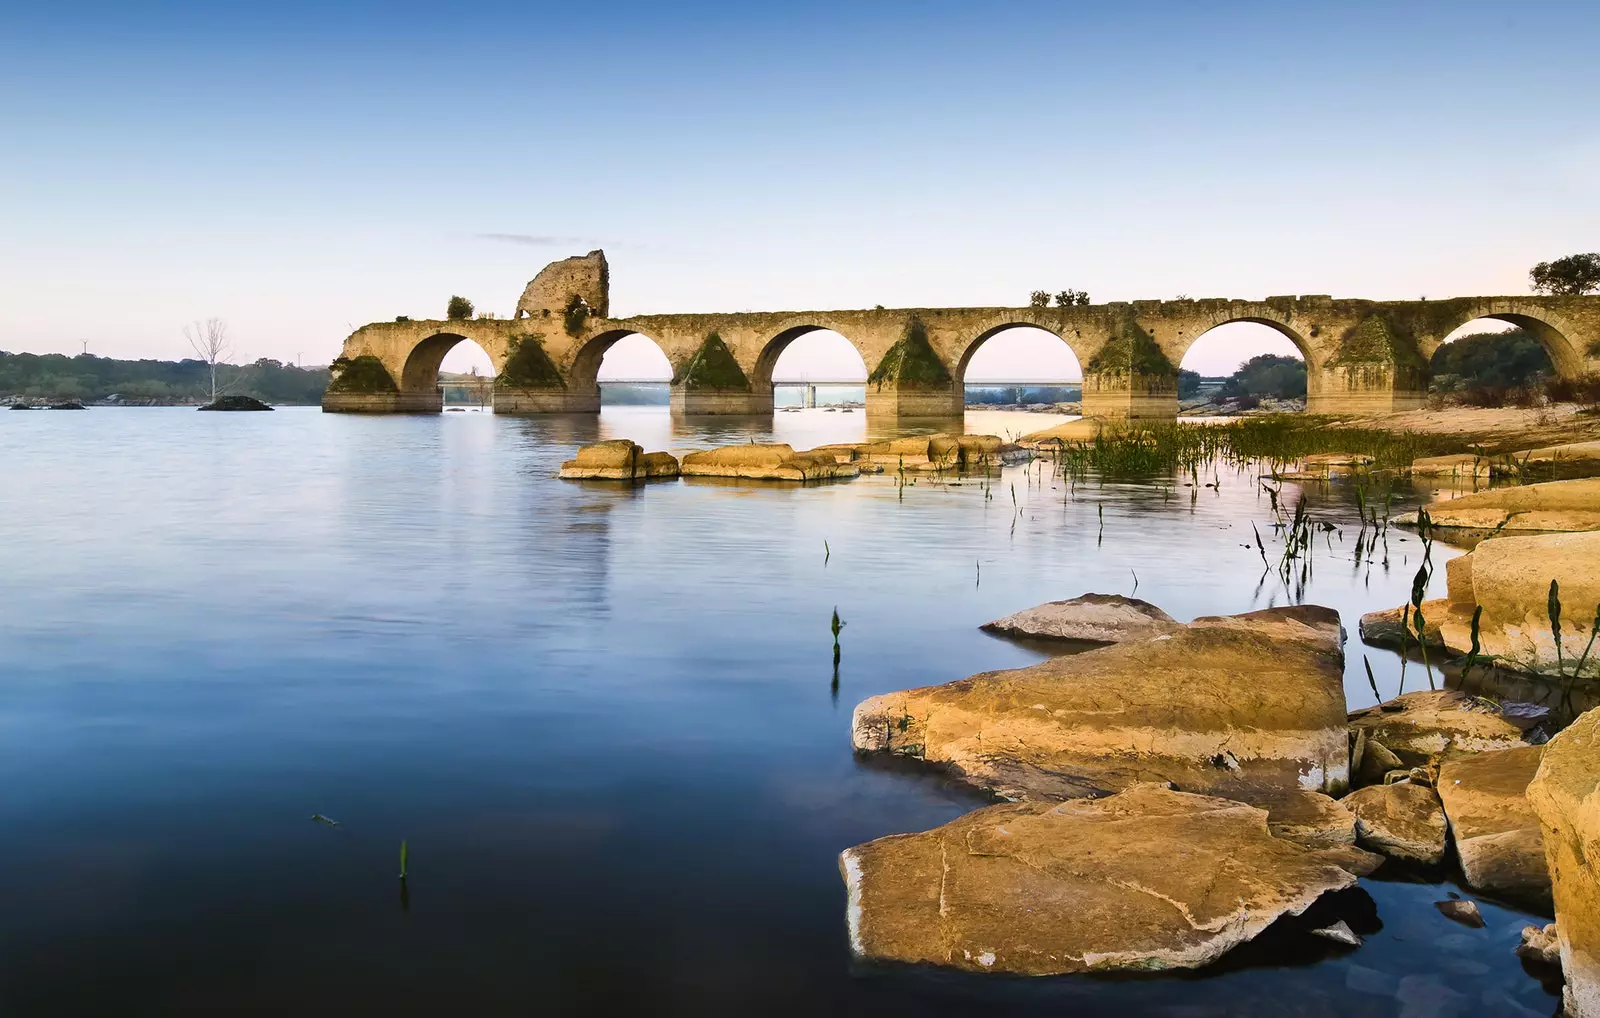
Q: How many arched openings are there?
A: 6